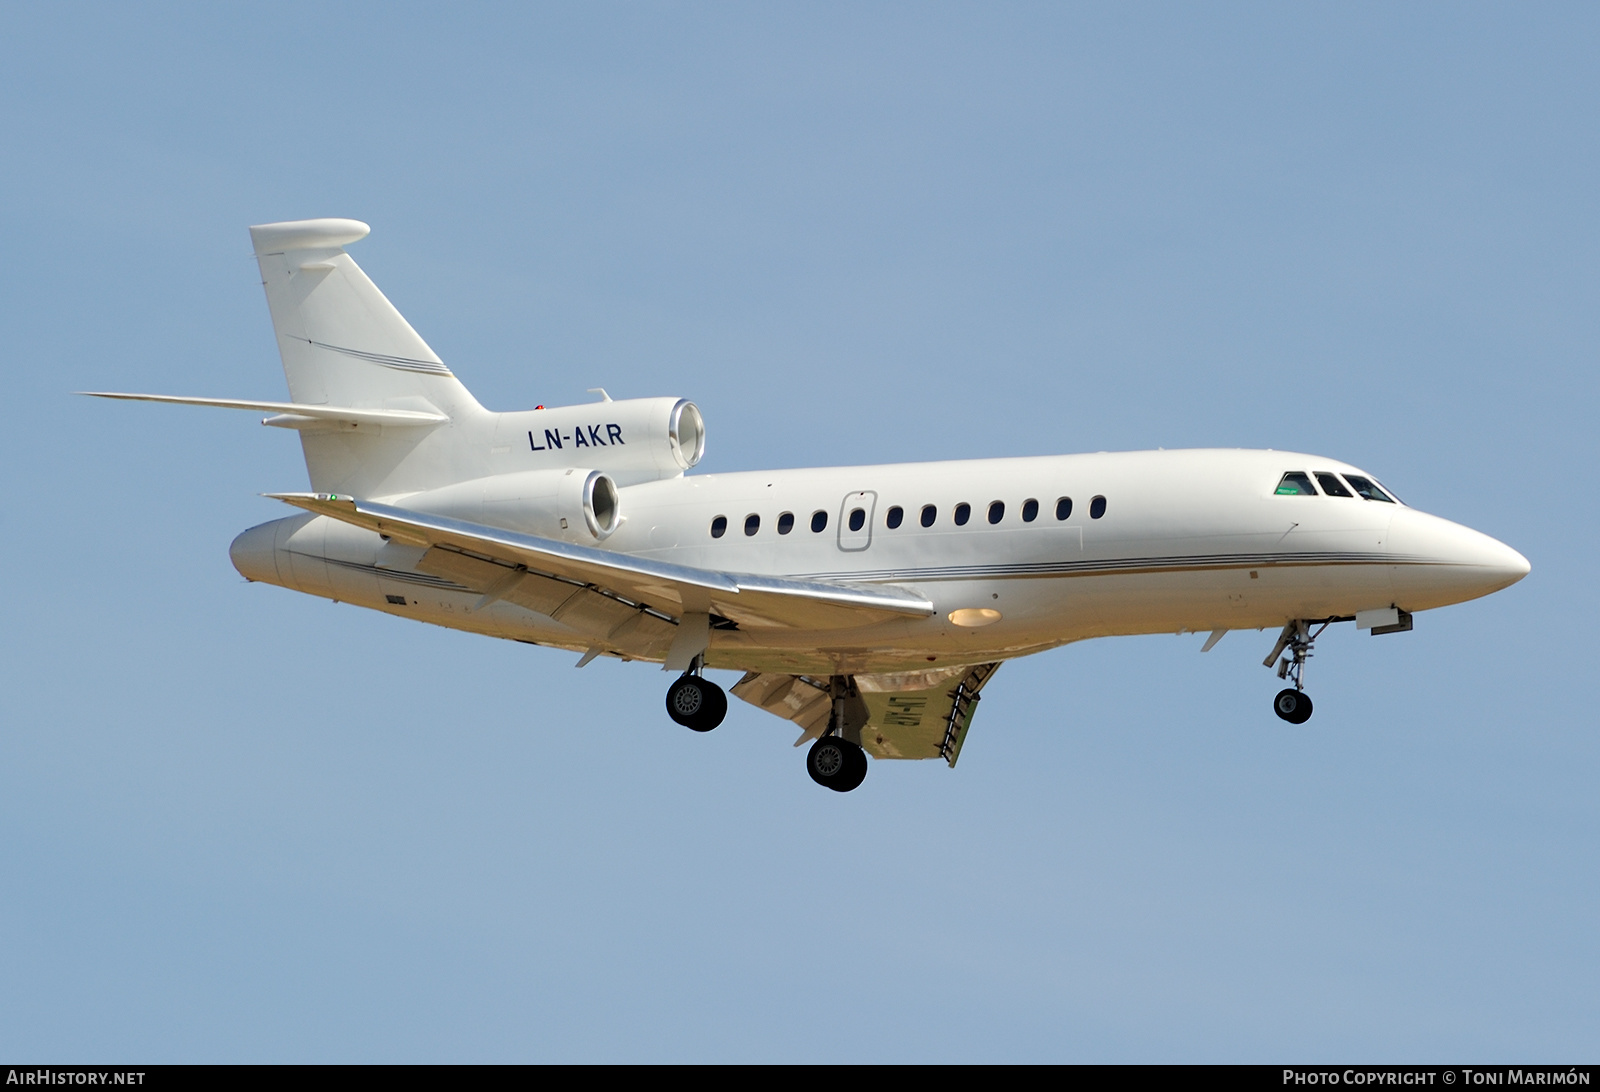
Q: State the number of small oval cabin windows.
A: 12